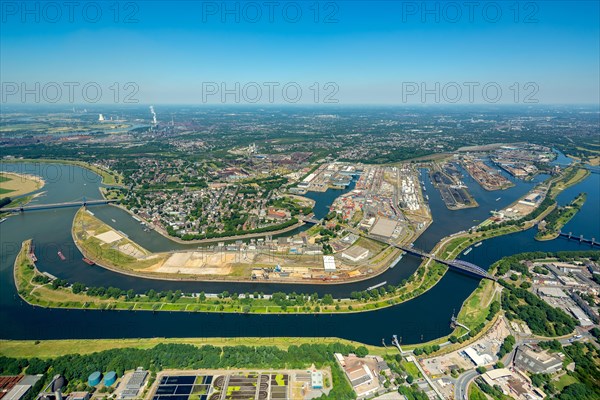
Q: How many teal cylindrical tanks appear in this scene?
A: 2